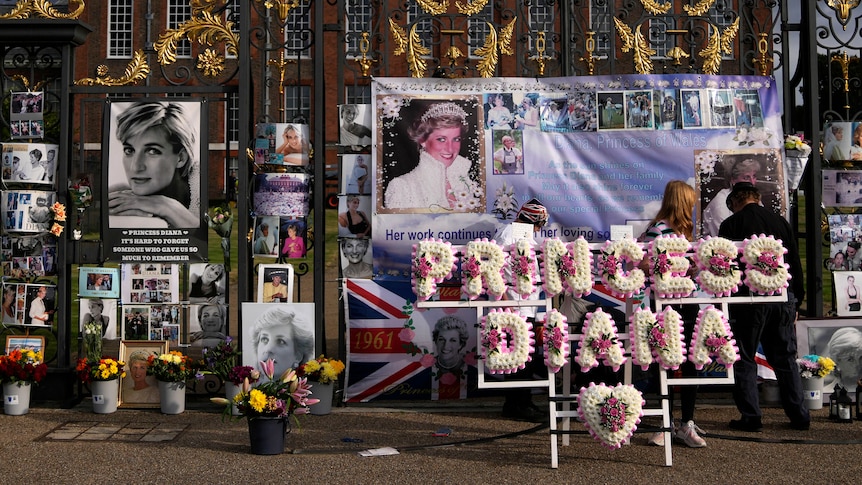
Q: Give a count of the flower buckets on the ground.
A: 7